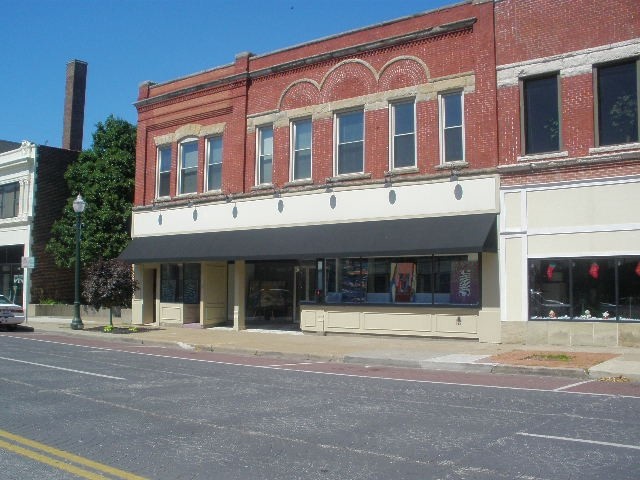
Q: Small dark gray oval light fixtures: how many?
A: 7